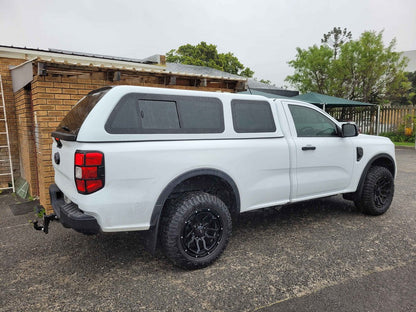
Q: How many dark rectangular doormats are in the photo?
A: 1